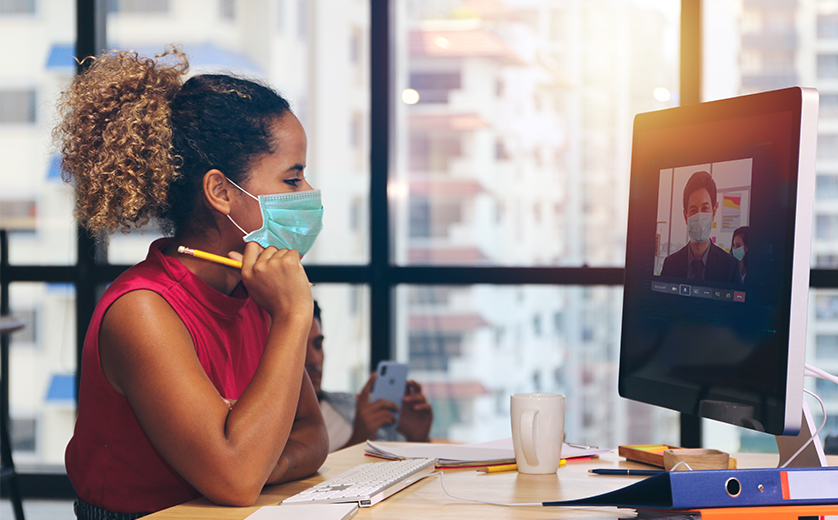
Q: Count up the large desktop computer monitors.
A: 1